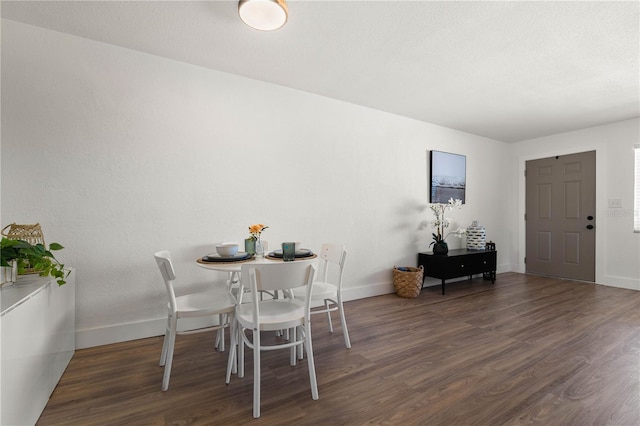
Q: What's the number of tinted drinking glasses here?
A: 2